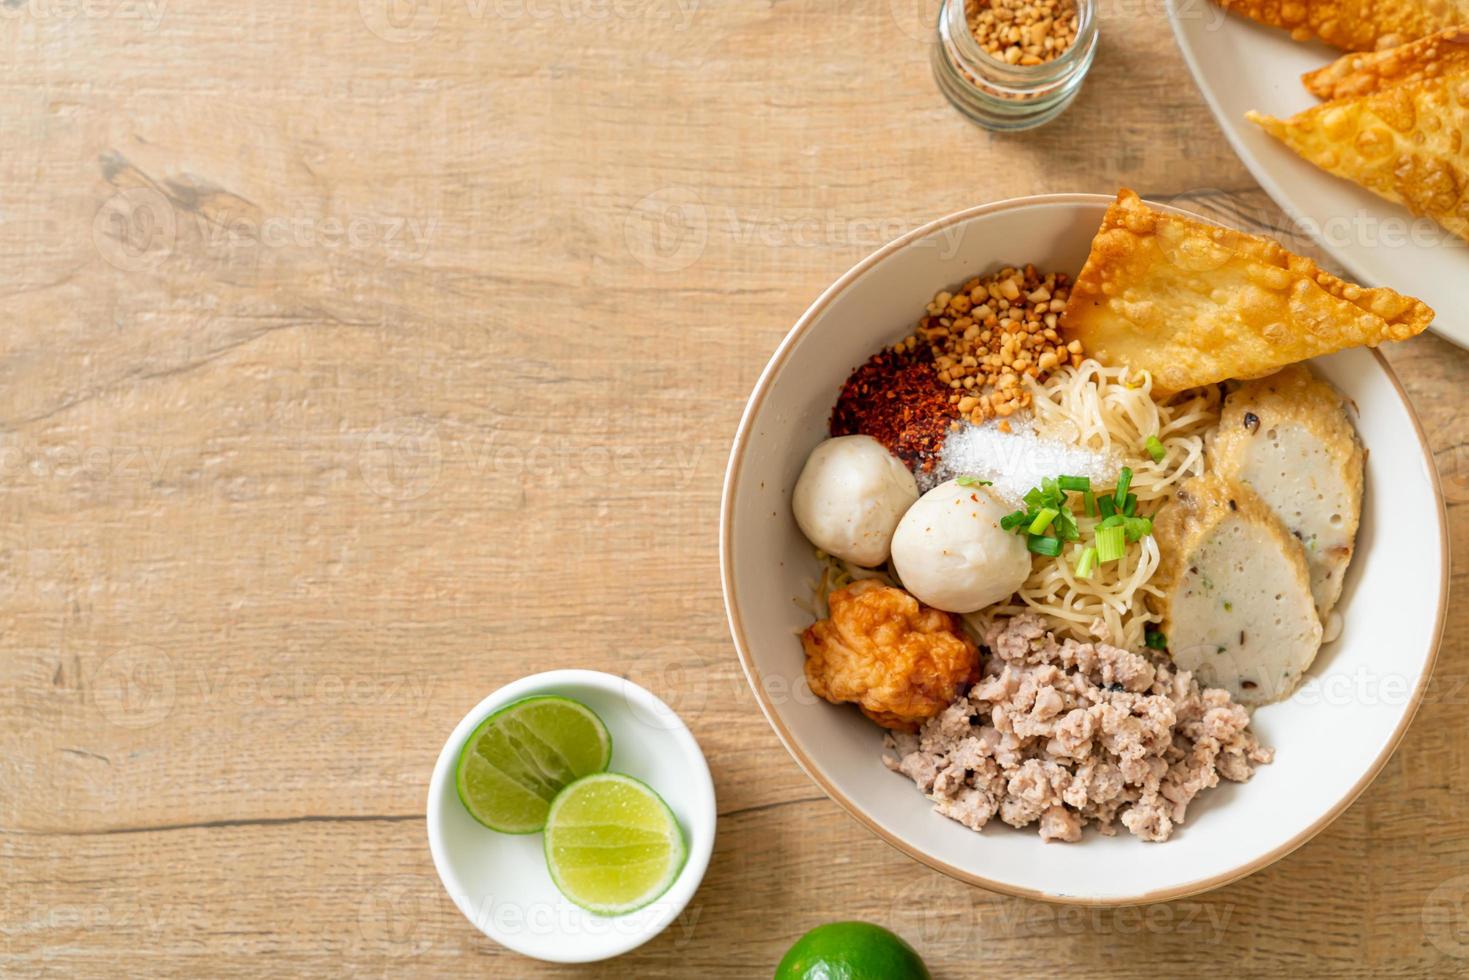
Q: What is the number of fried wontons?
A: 4